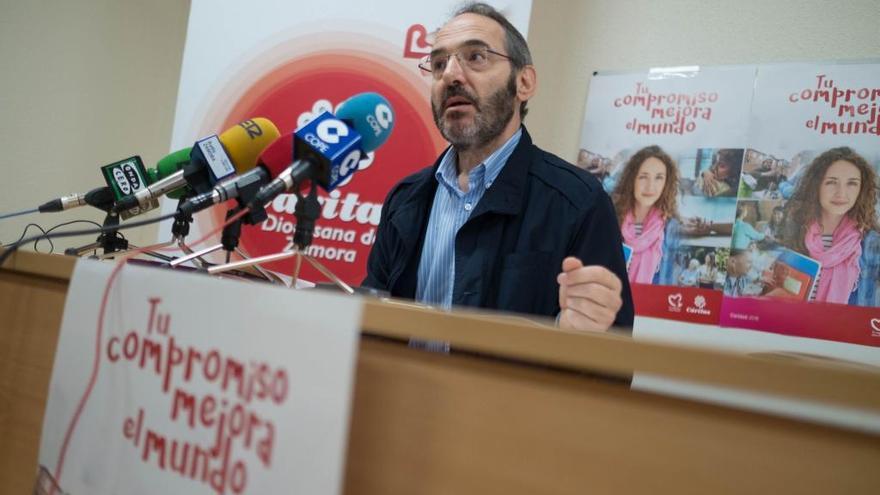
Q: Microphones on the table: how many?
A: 4